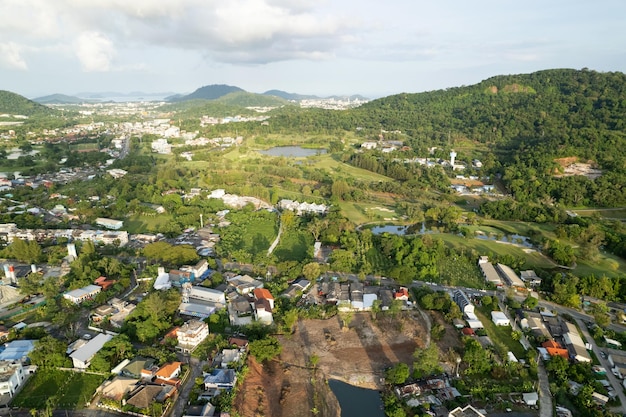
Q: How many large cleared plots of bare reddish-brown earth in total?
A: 1